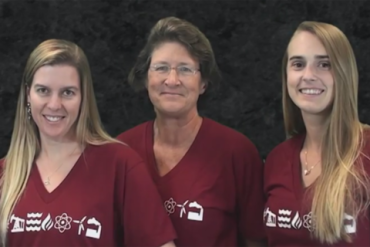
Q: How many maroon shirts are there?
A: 3